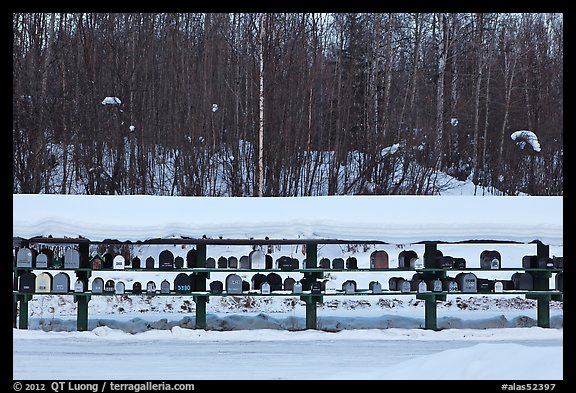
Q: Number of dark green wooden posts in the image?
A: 6